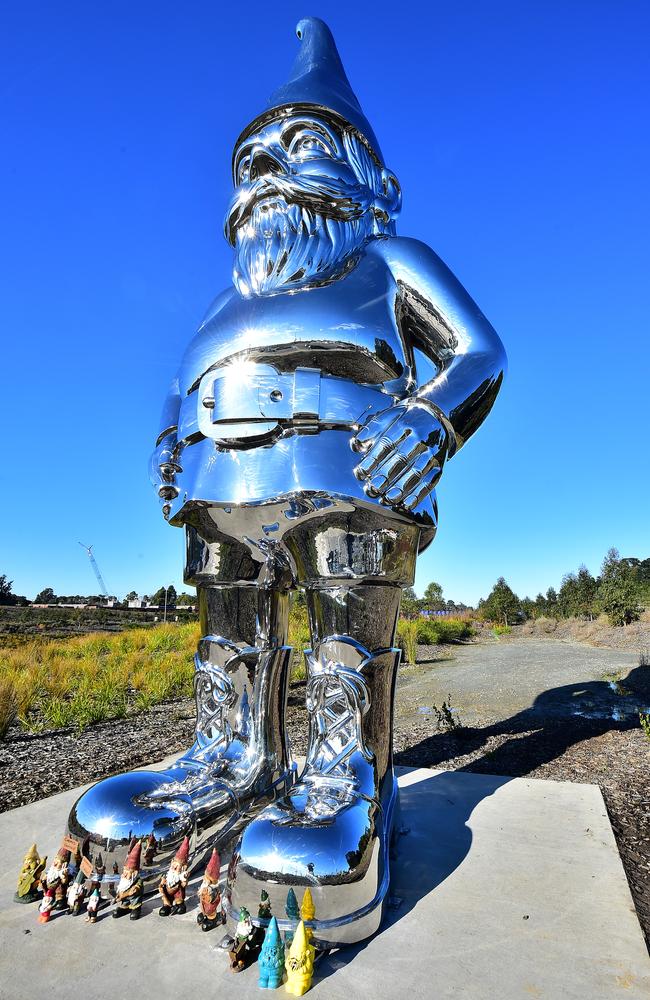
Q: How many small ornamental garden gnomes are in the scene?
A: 11